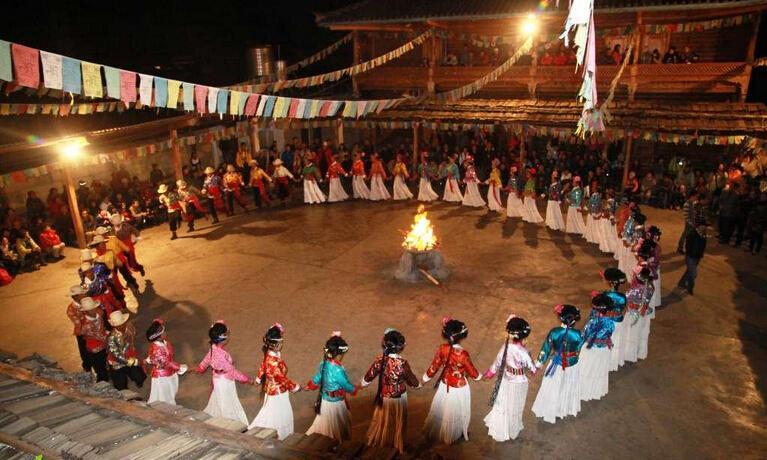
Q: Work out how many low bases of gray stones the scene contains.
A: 1